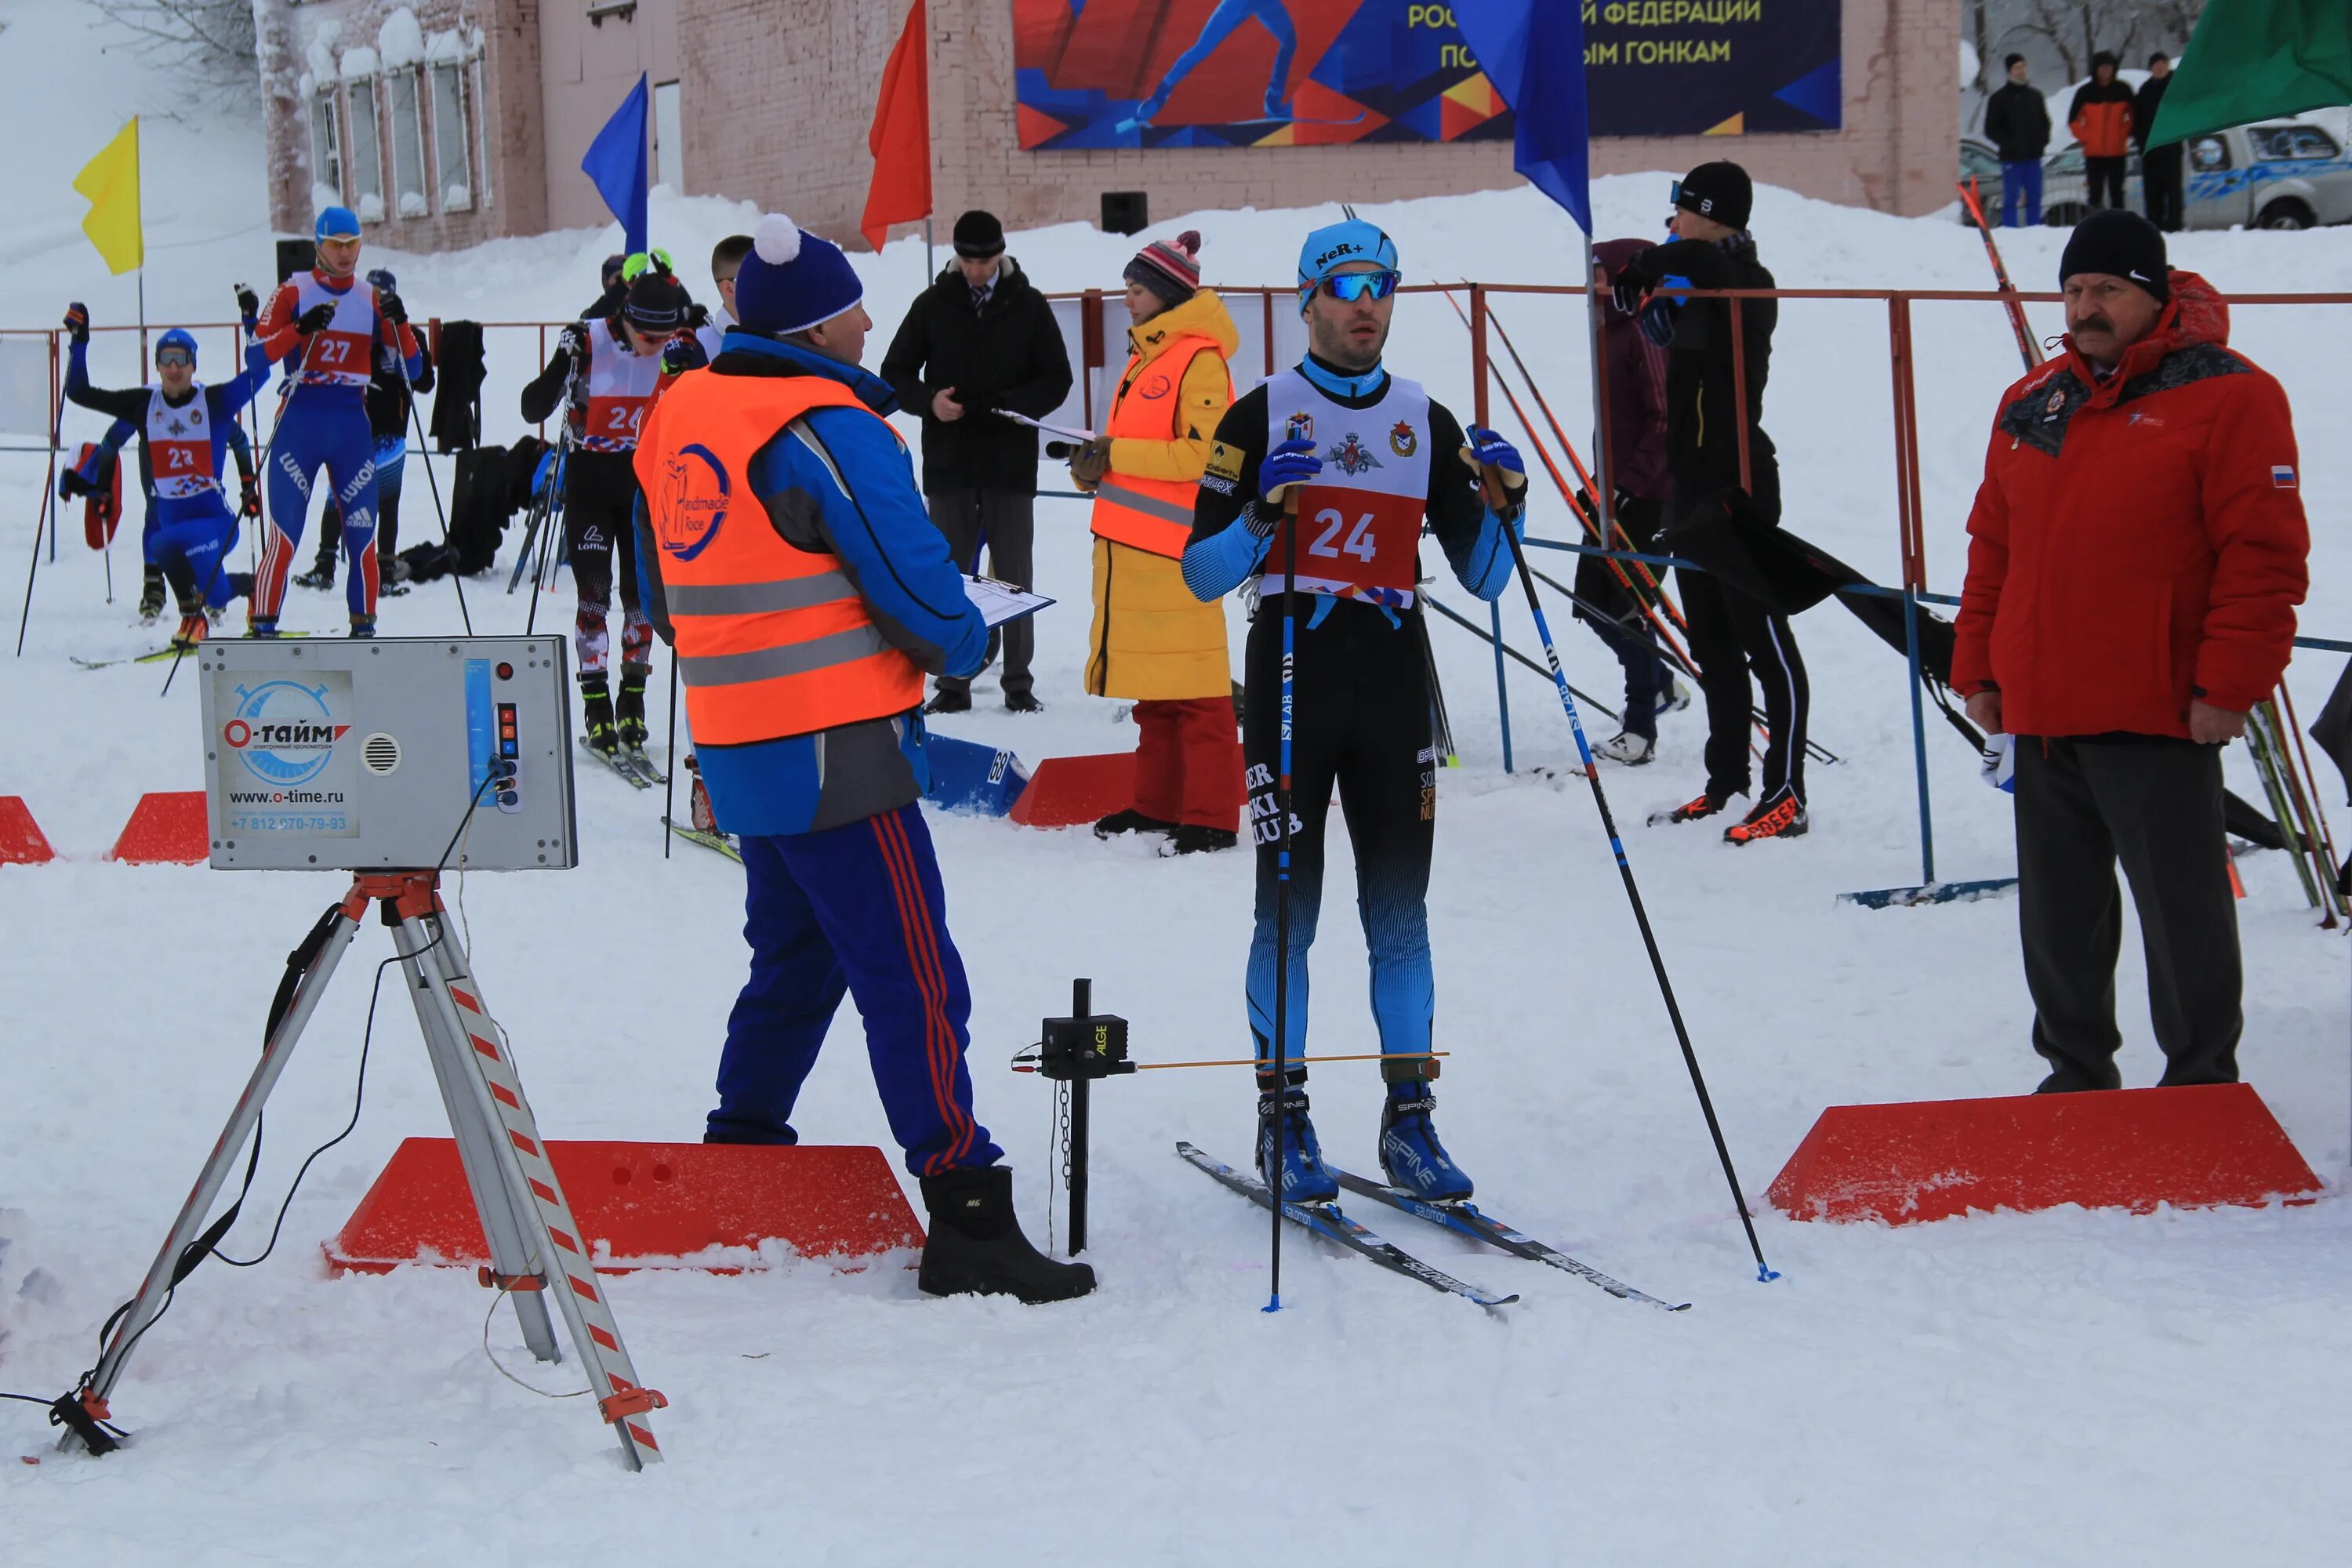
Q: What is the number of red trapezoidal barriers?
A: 5